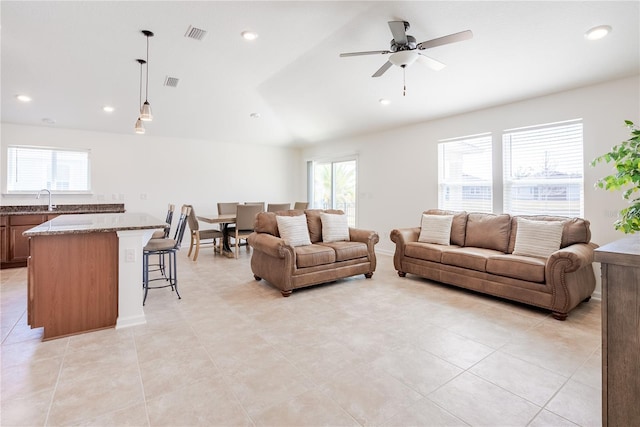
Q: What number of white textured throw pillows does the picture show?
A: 4